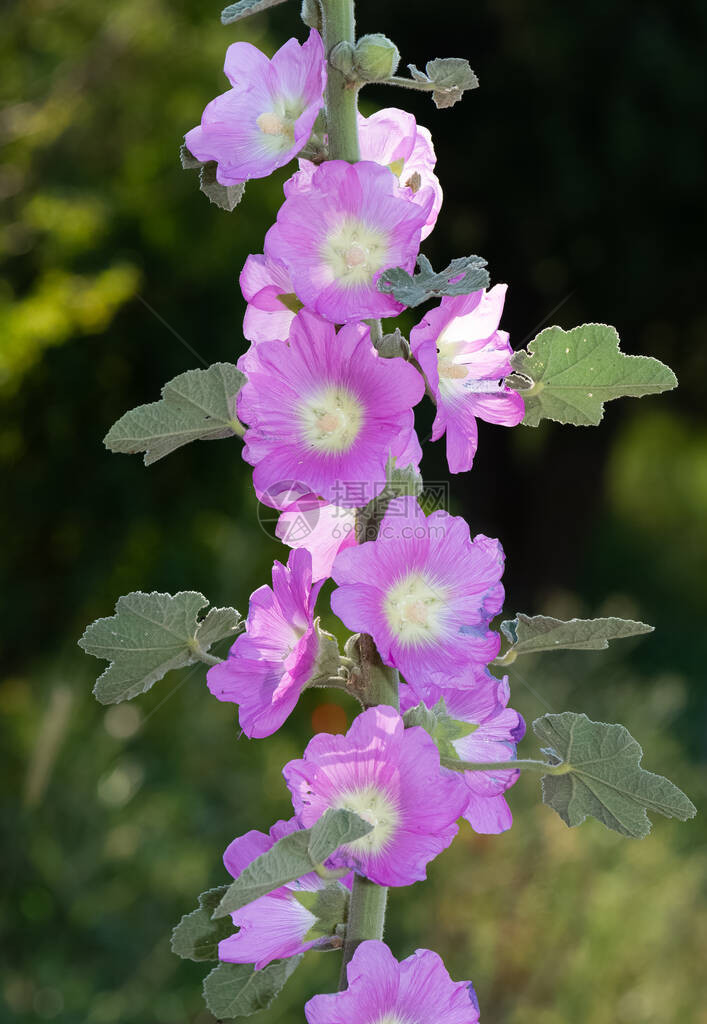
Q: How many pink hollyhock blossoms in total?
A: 13